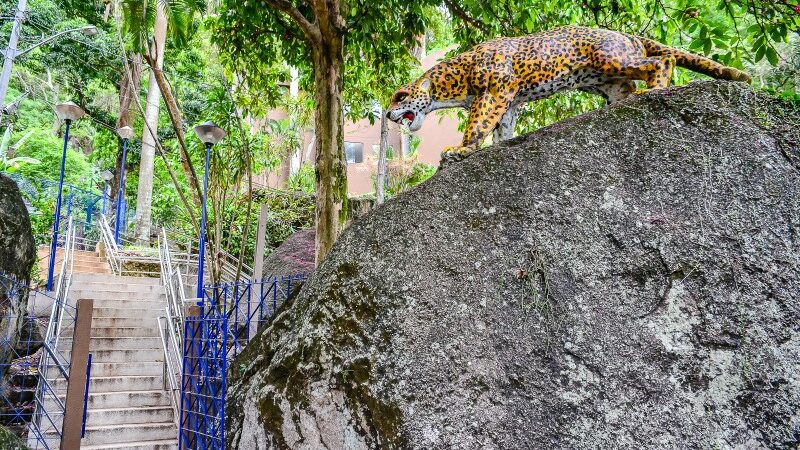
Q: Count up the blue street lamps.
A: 4